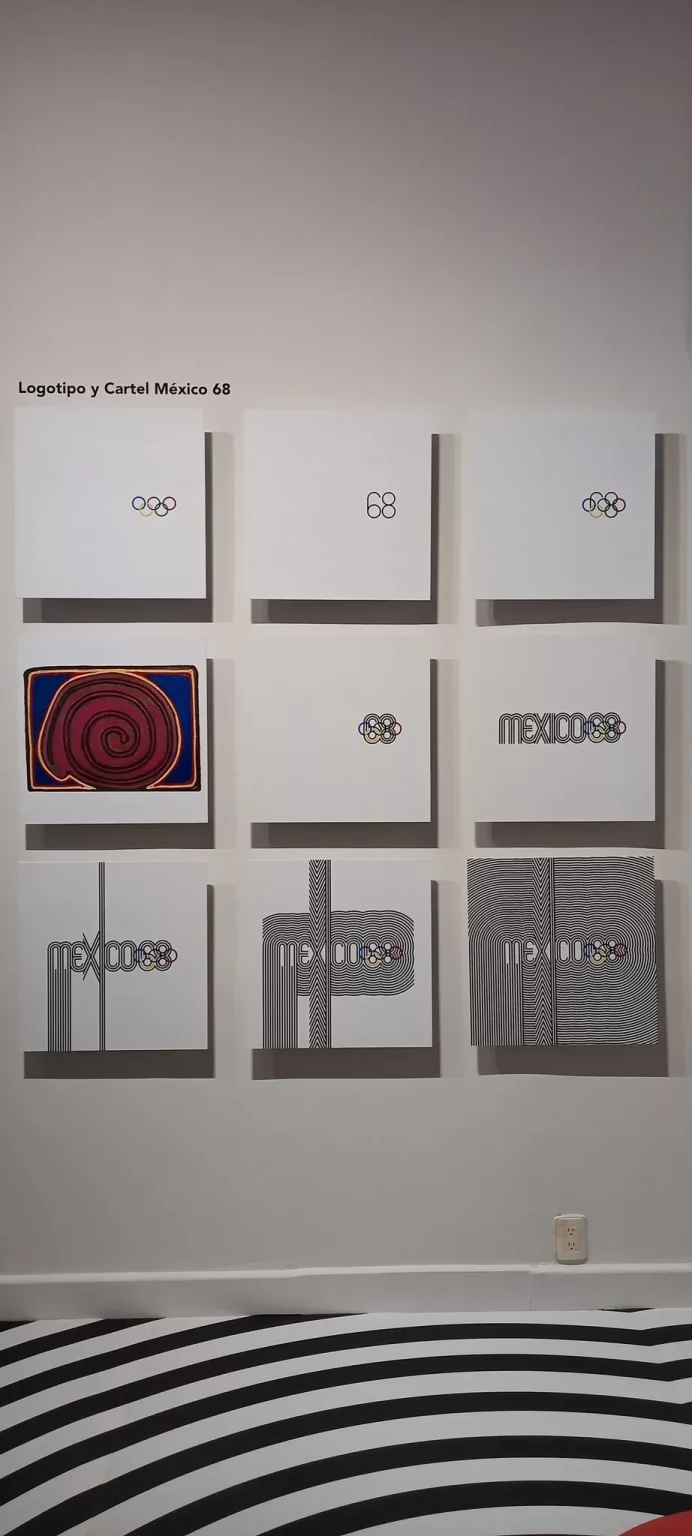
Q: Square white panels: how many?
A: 9